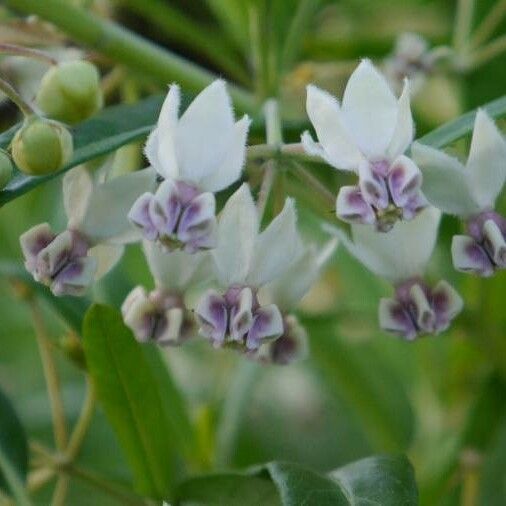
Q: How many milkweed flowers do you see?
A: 8